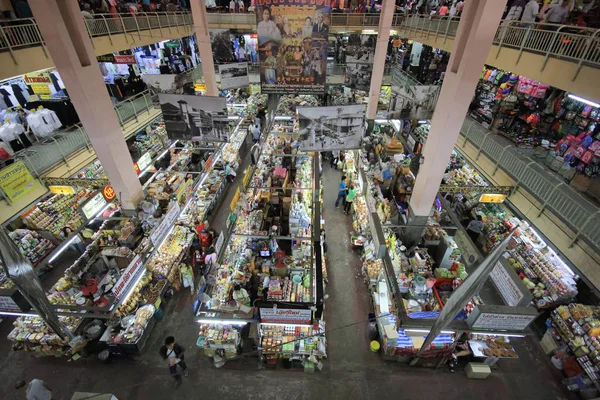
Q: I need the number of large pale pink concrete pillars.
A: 4